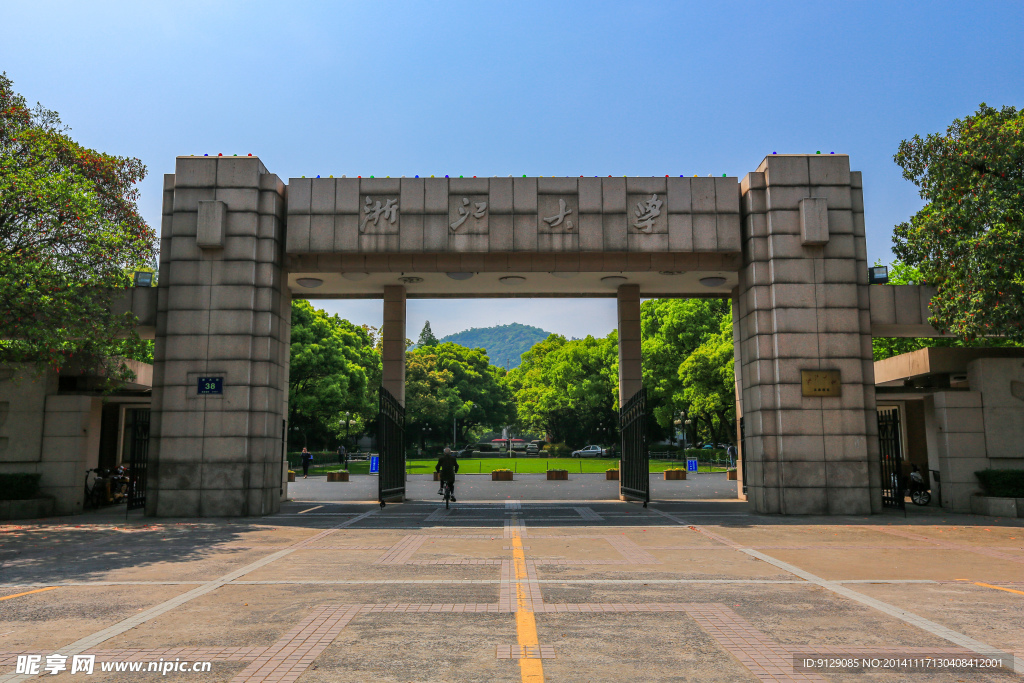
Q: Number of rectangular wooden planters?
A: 8